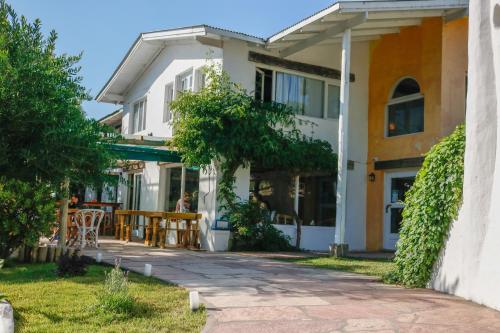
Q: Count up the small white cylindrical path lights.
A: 3